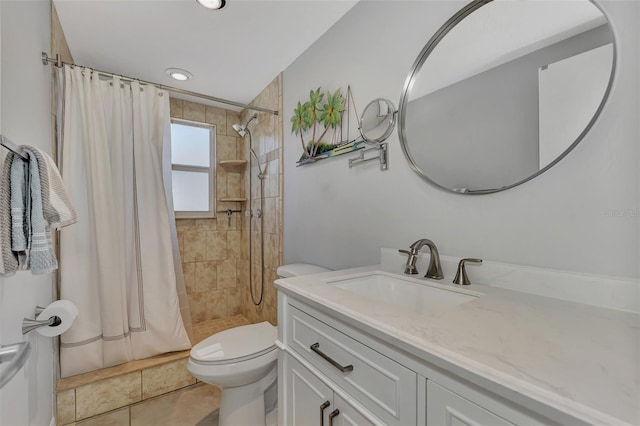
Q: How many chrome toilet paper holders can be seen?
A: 1